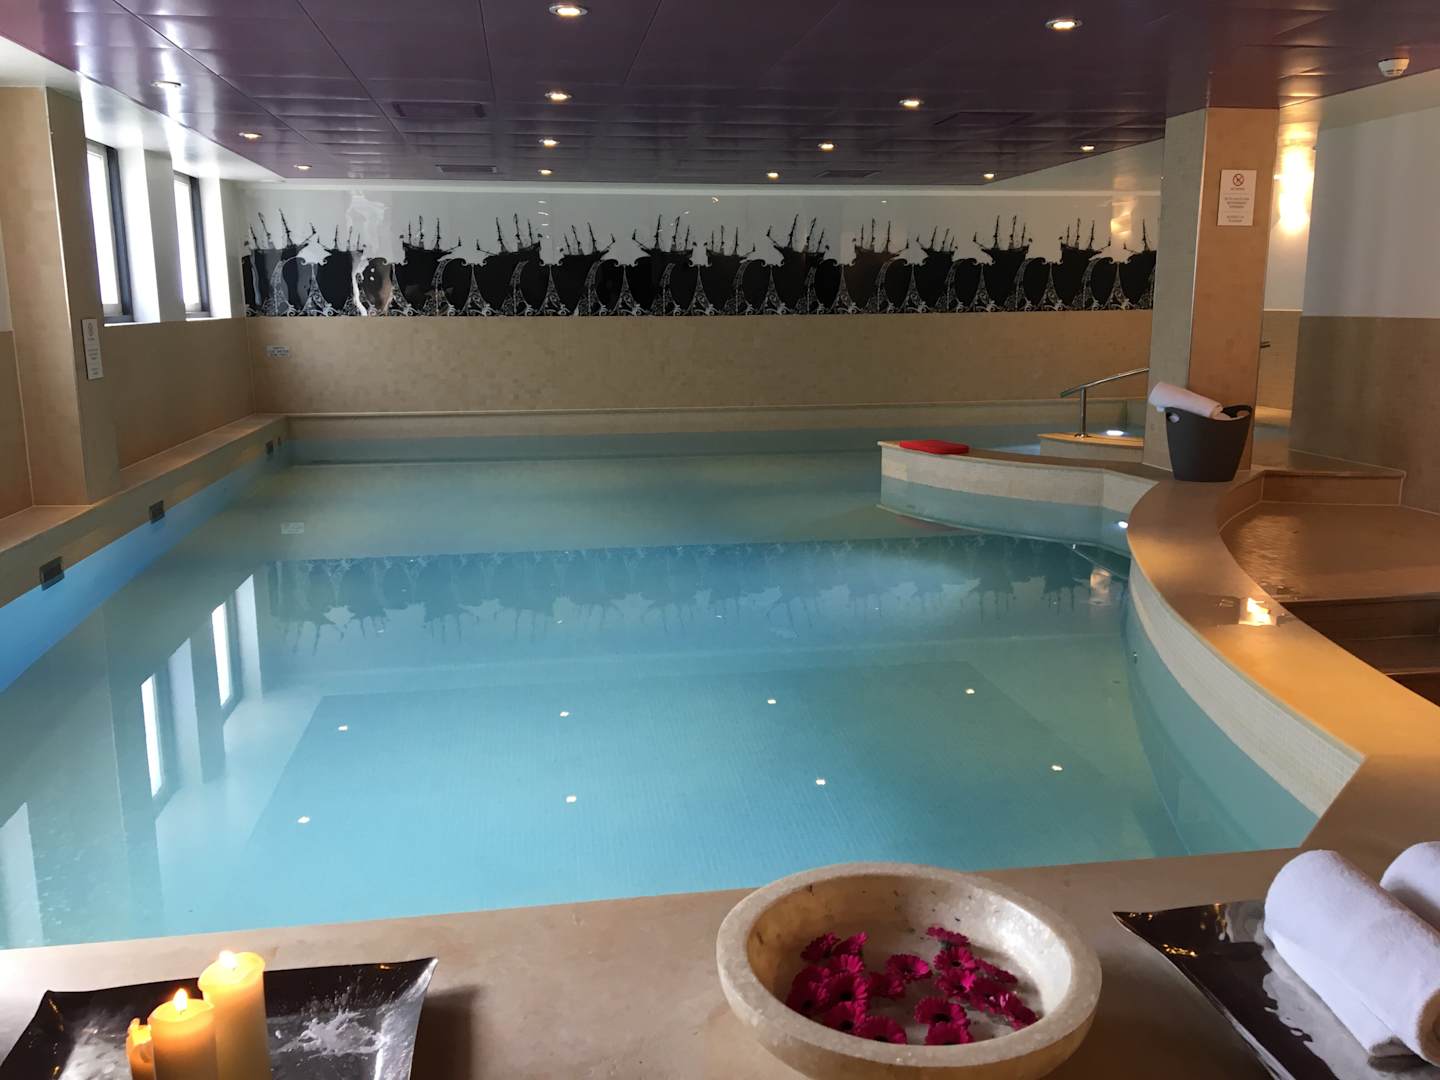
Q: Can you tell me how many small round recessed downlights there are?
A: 13